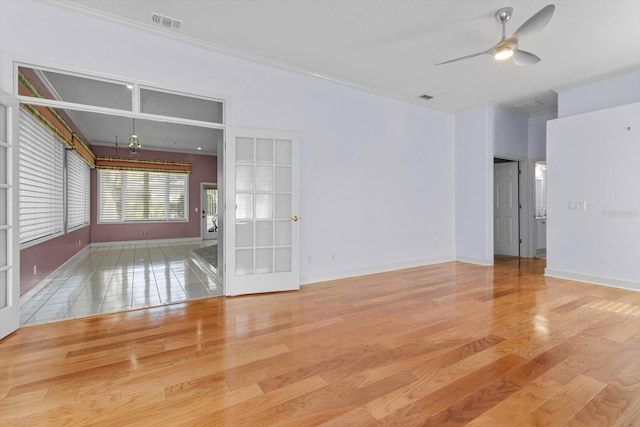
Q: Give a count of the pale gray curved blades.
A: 3